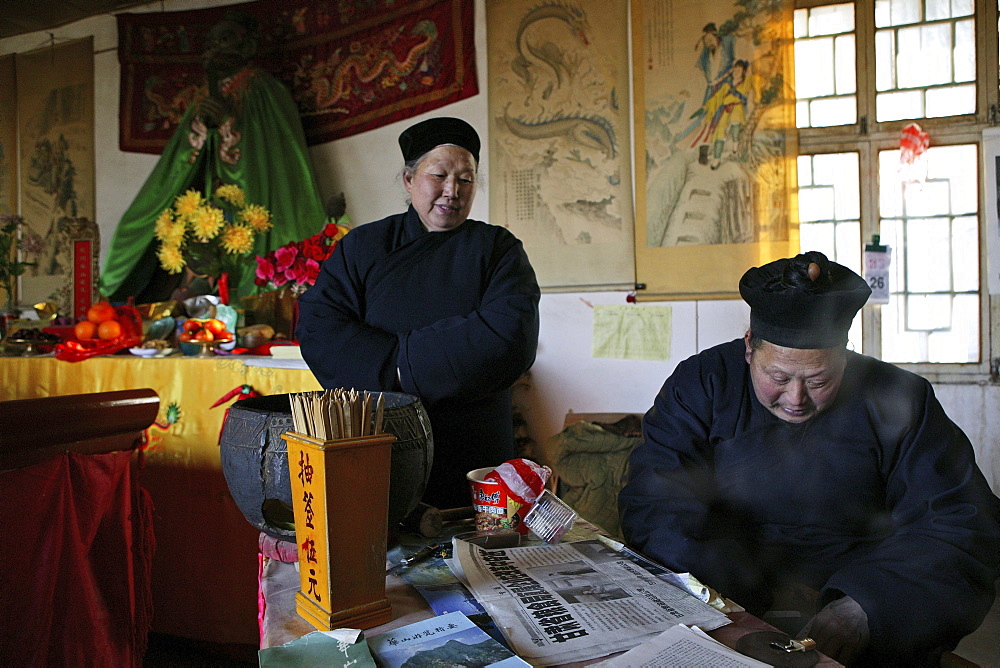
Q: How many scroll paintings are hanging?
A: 4